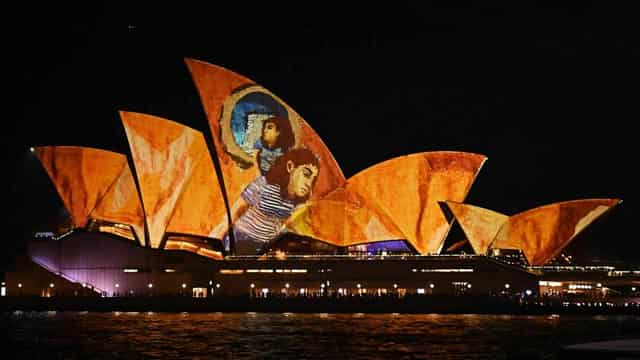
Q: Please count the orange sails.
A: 6